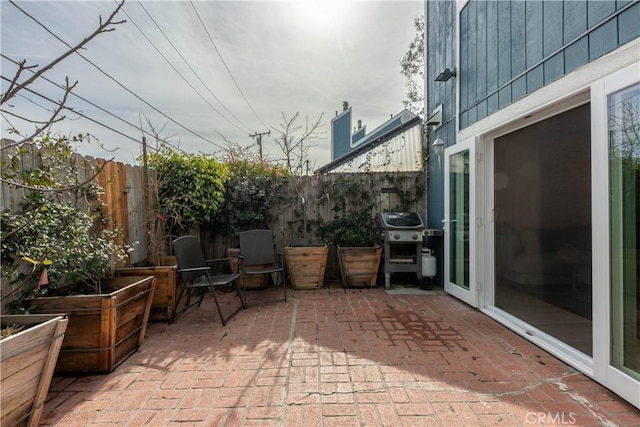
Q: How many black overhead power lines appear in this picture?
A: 6